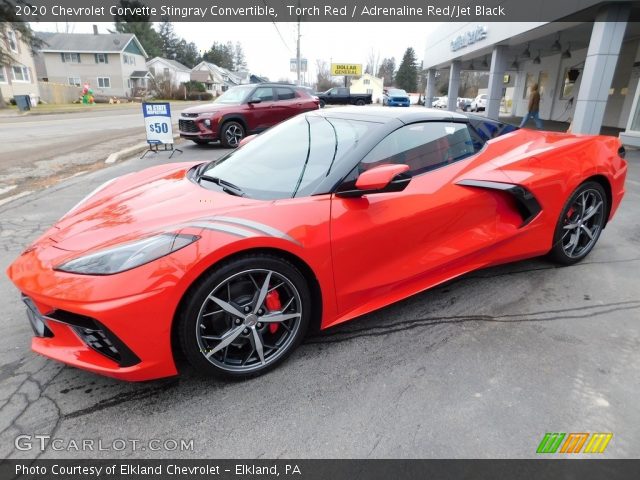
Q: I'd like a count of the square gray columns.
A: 4